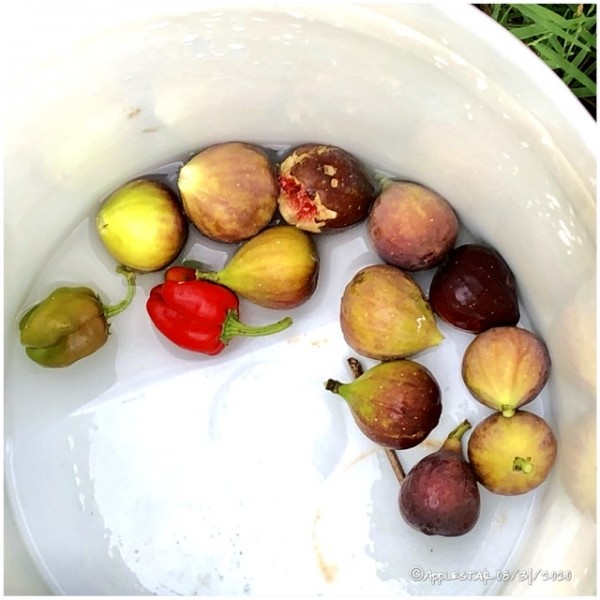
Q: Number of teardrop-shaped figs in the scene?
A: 11